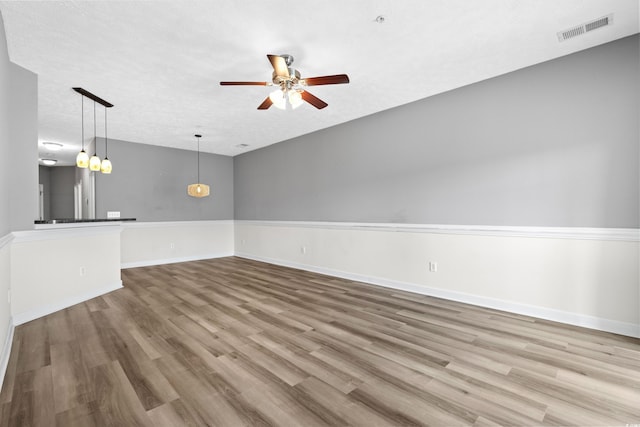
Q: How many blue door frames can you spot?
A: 0